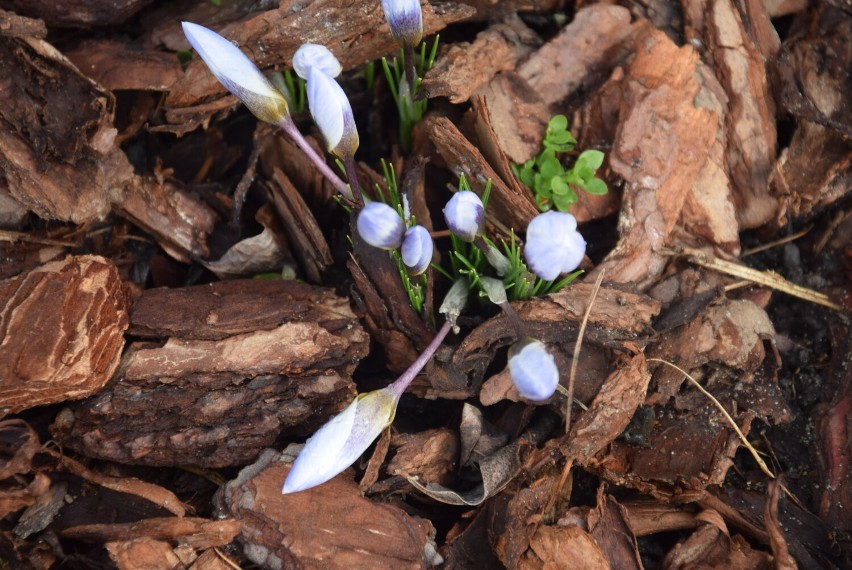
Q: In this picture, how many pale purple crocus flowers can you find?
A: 10